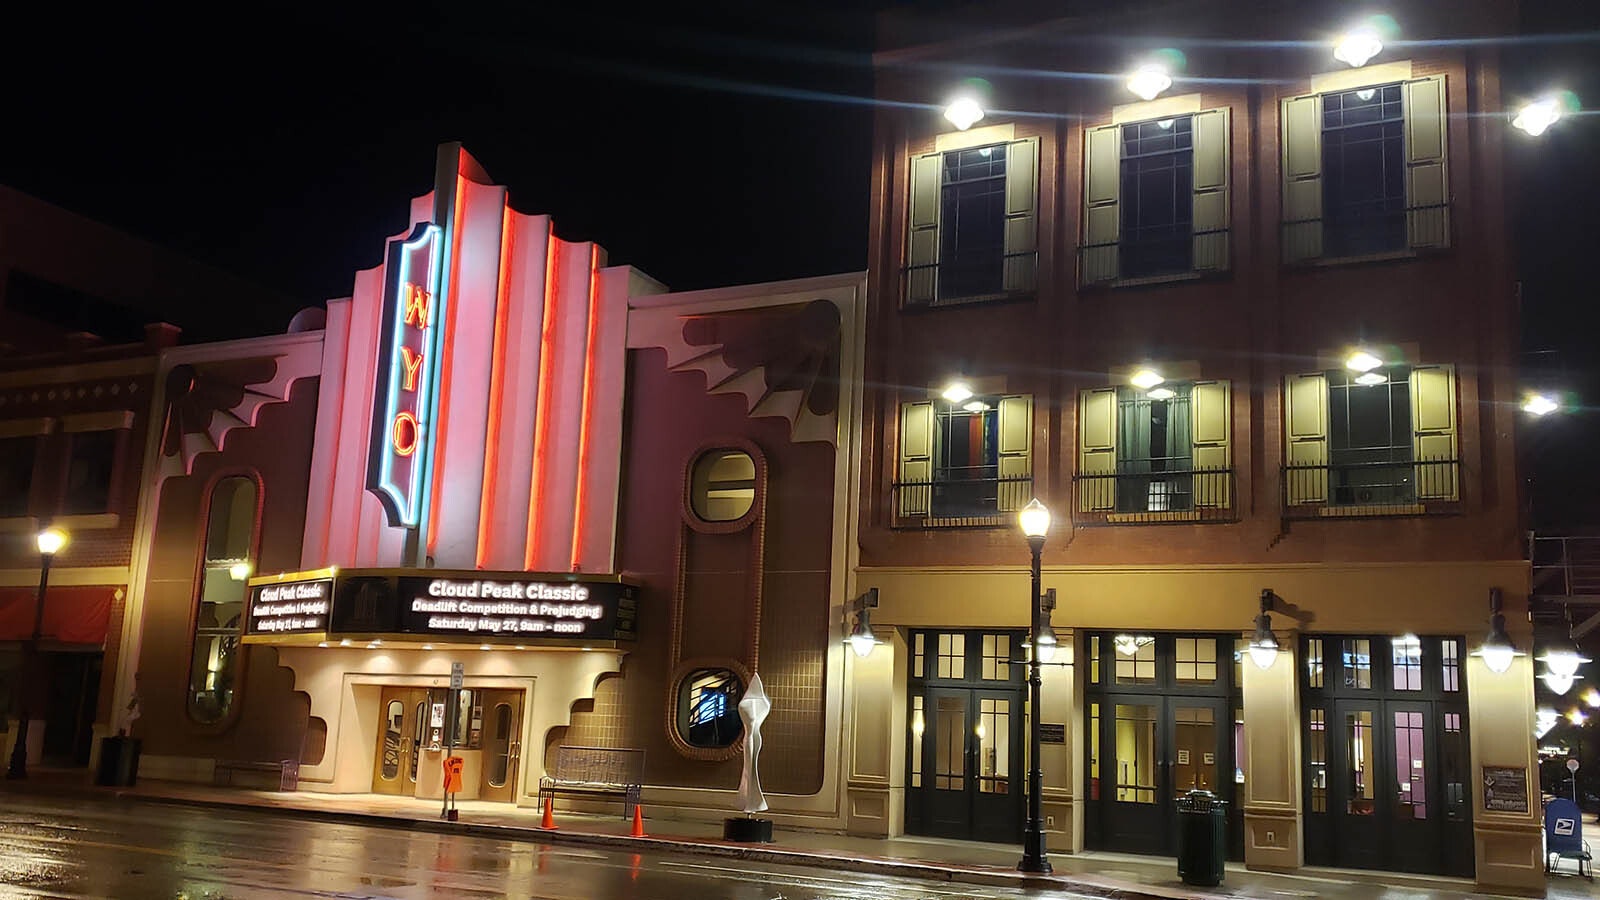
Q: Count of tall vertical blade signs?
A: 1